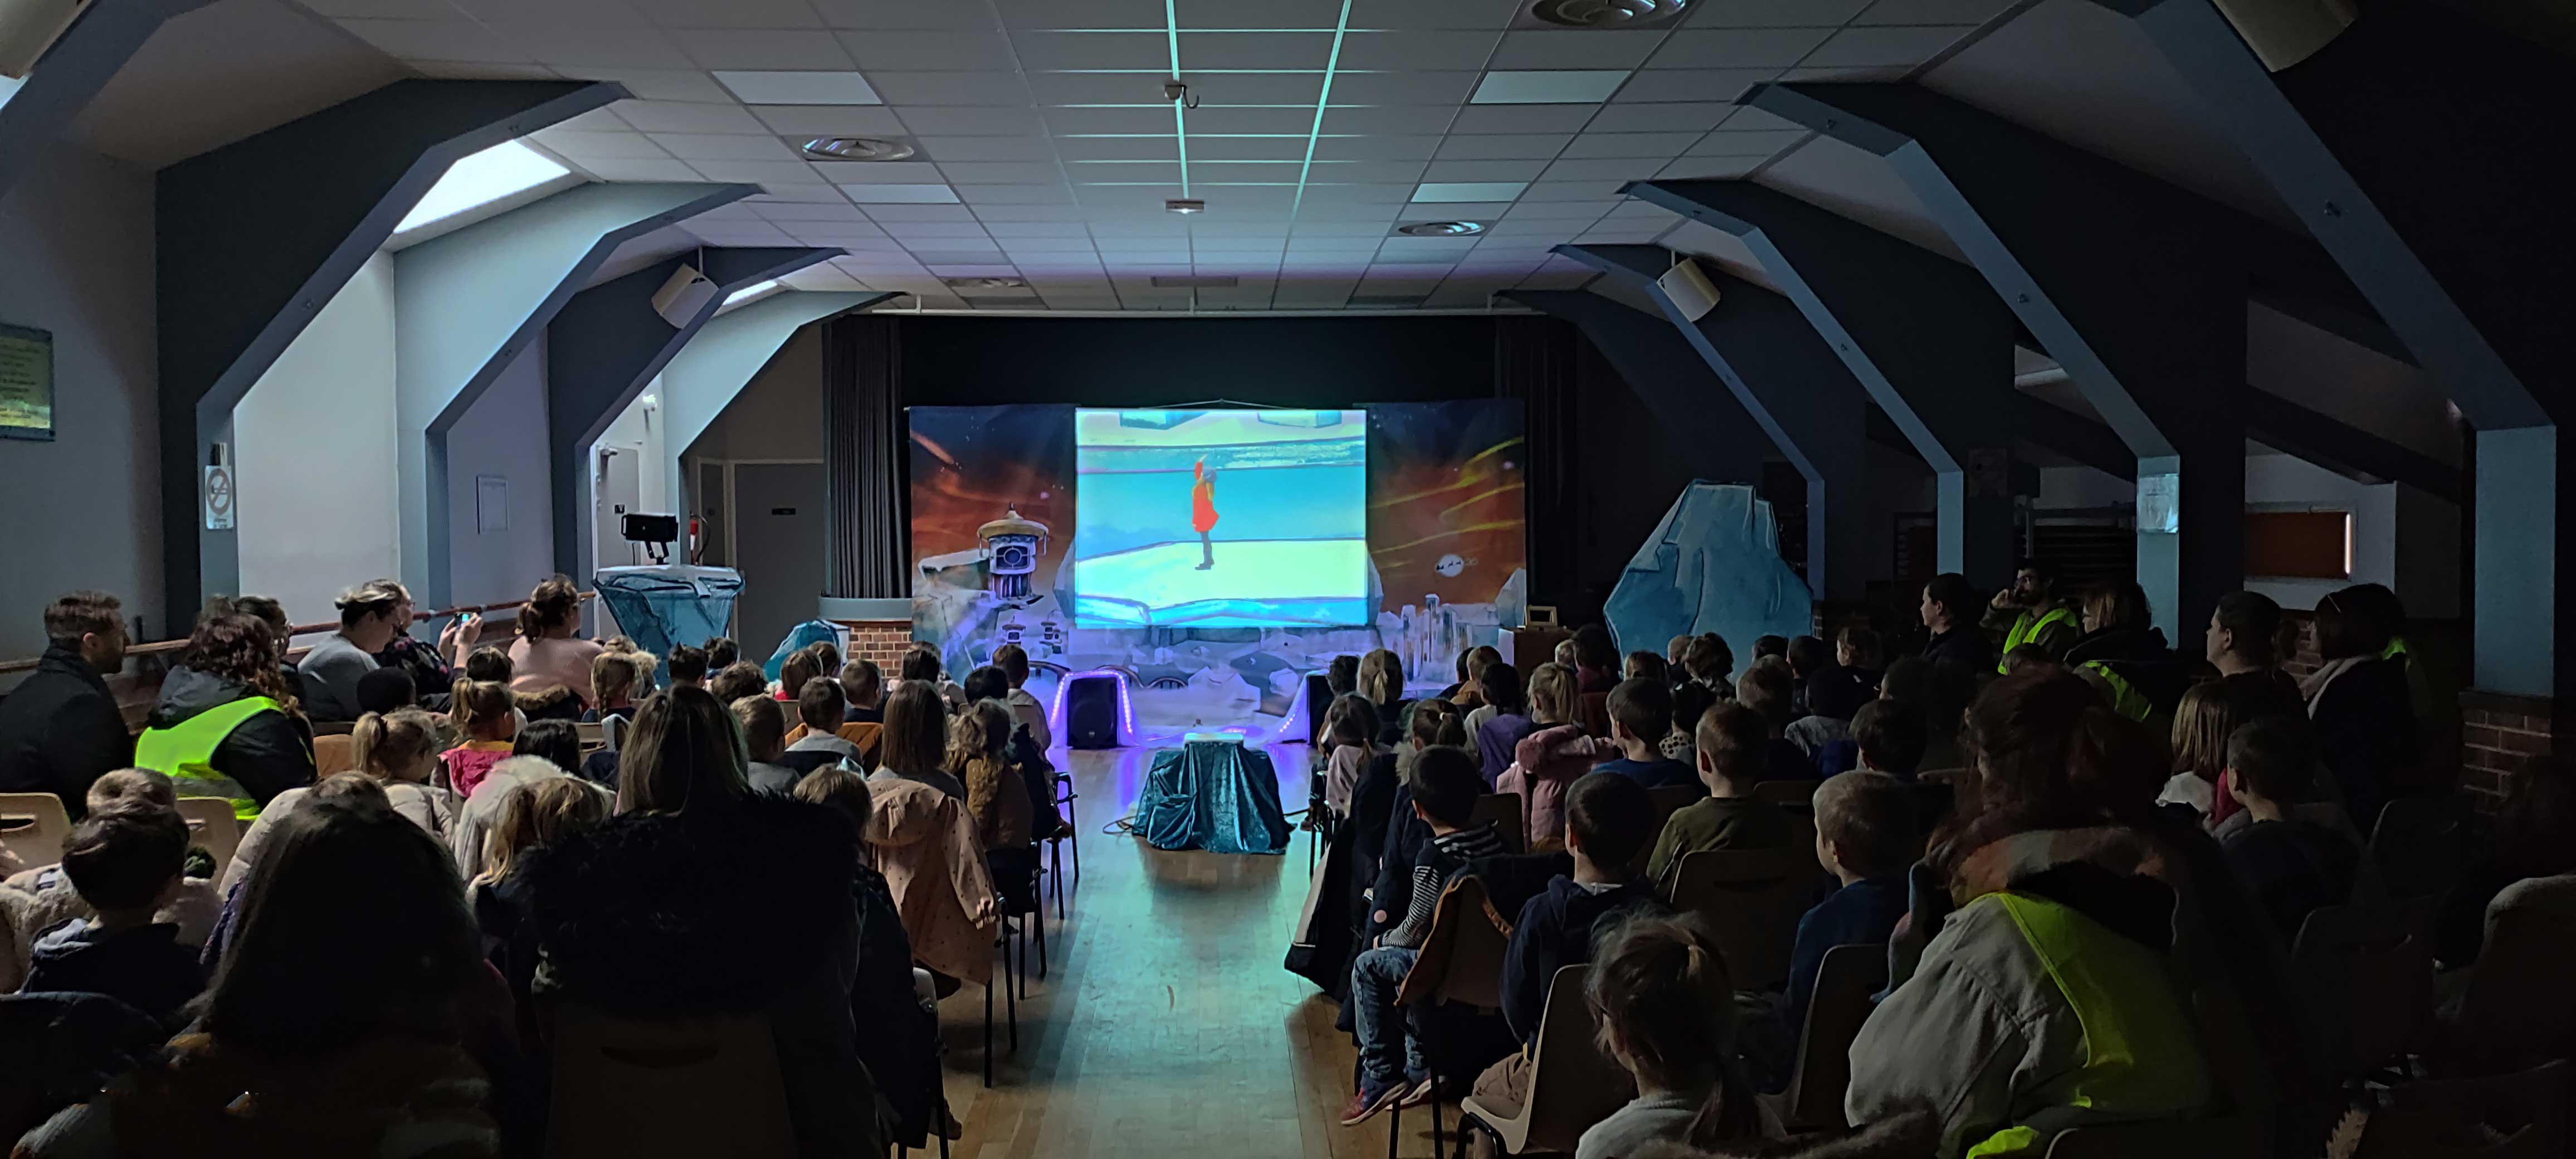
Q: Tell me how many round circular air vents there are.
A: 4